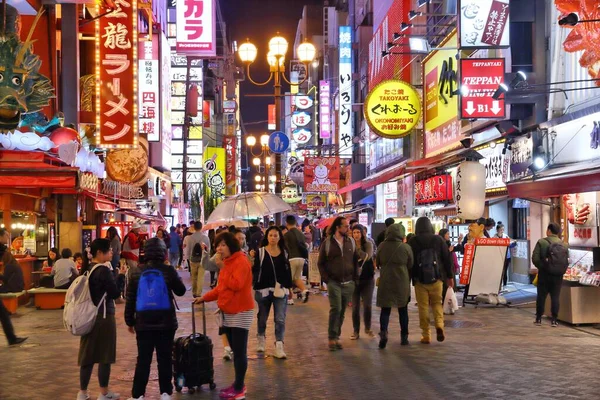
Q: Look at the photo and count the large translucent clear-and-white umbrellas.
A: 1